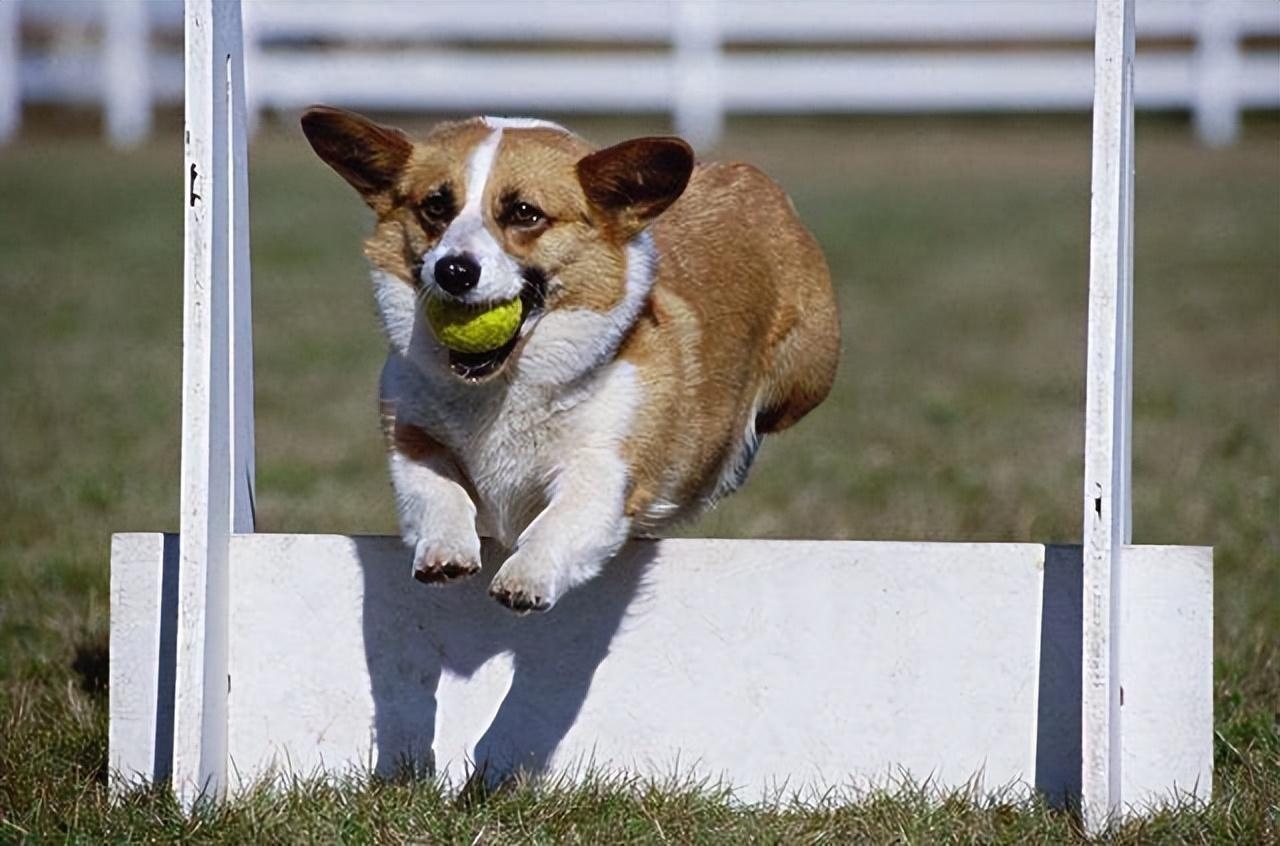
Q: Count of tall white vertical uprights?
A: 2